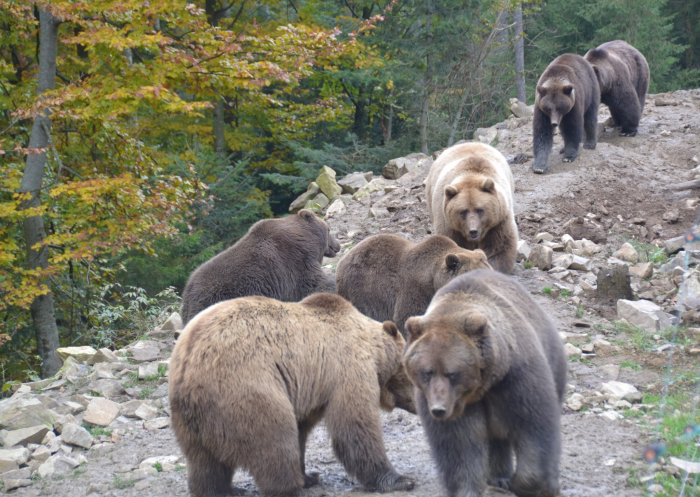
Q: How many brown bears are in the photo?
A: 7